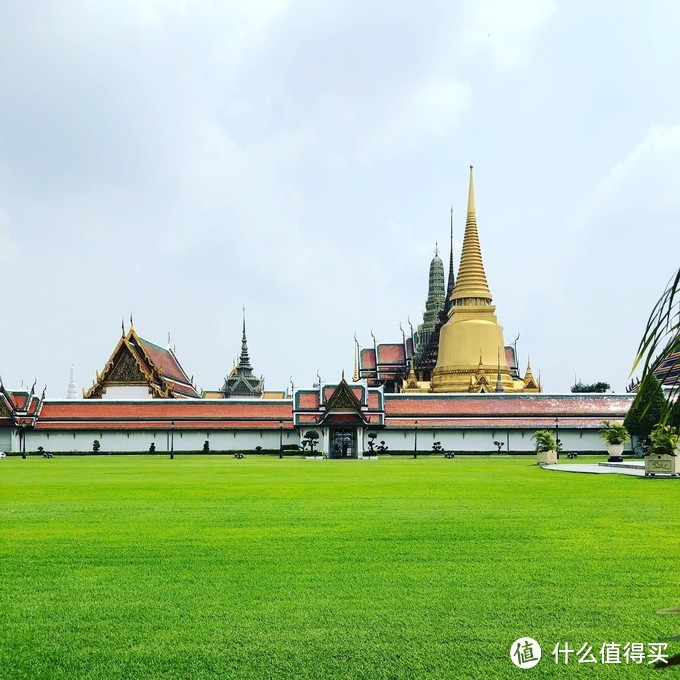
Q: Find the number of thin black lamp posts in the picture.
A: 5